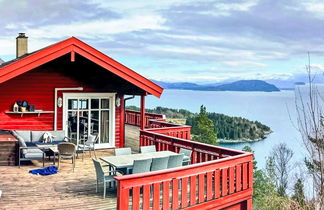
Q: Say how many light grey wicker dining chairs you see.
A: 7